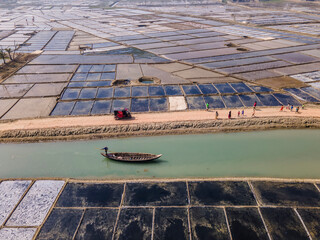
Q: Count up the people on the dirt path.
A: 12